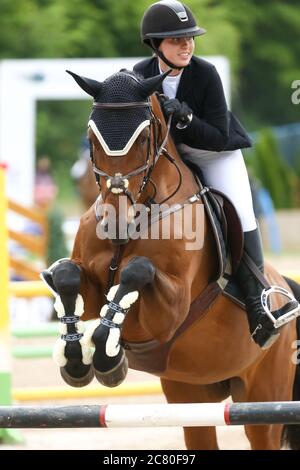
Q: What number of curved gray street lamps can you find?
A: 0